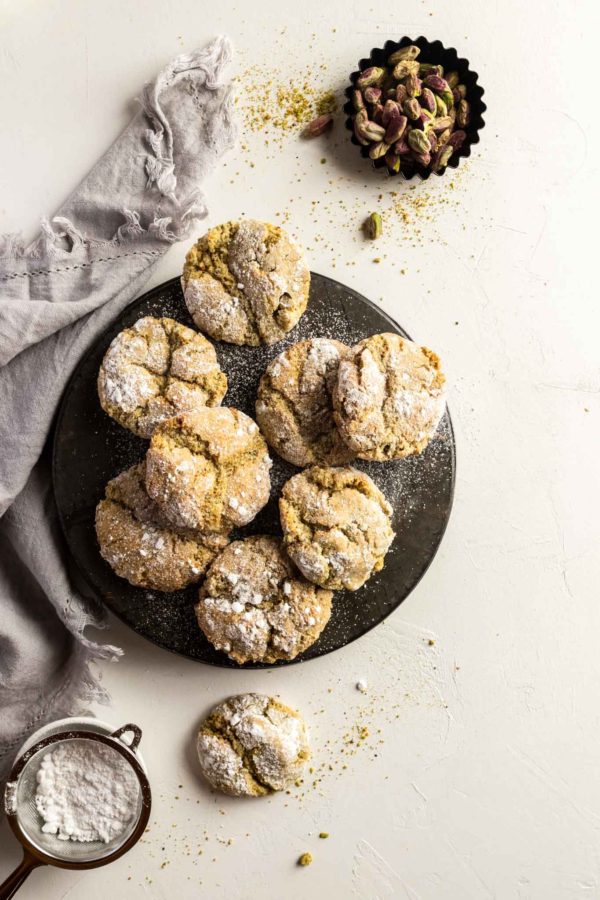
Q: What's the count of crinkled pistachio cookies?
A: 9